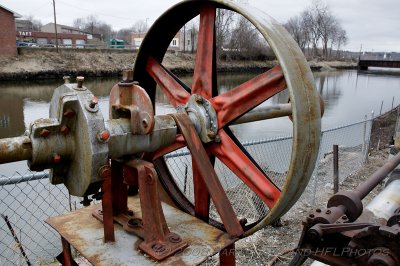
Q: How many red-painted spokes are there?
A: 6